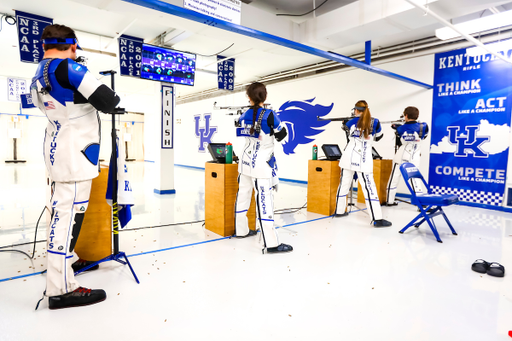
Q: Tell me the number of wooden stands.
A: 4